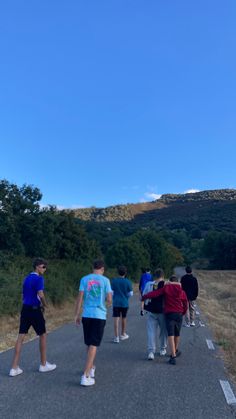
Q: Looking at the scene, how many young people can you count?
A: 7